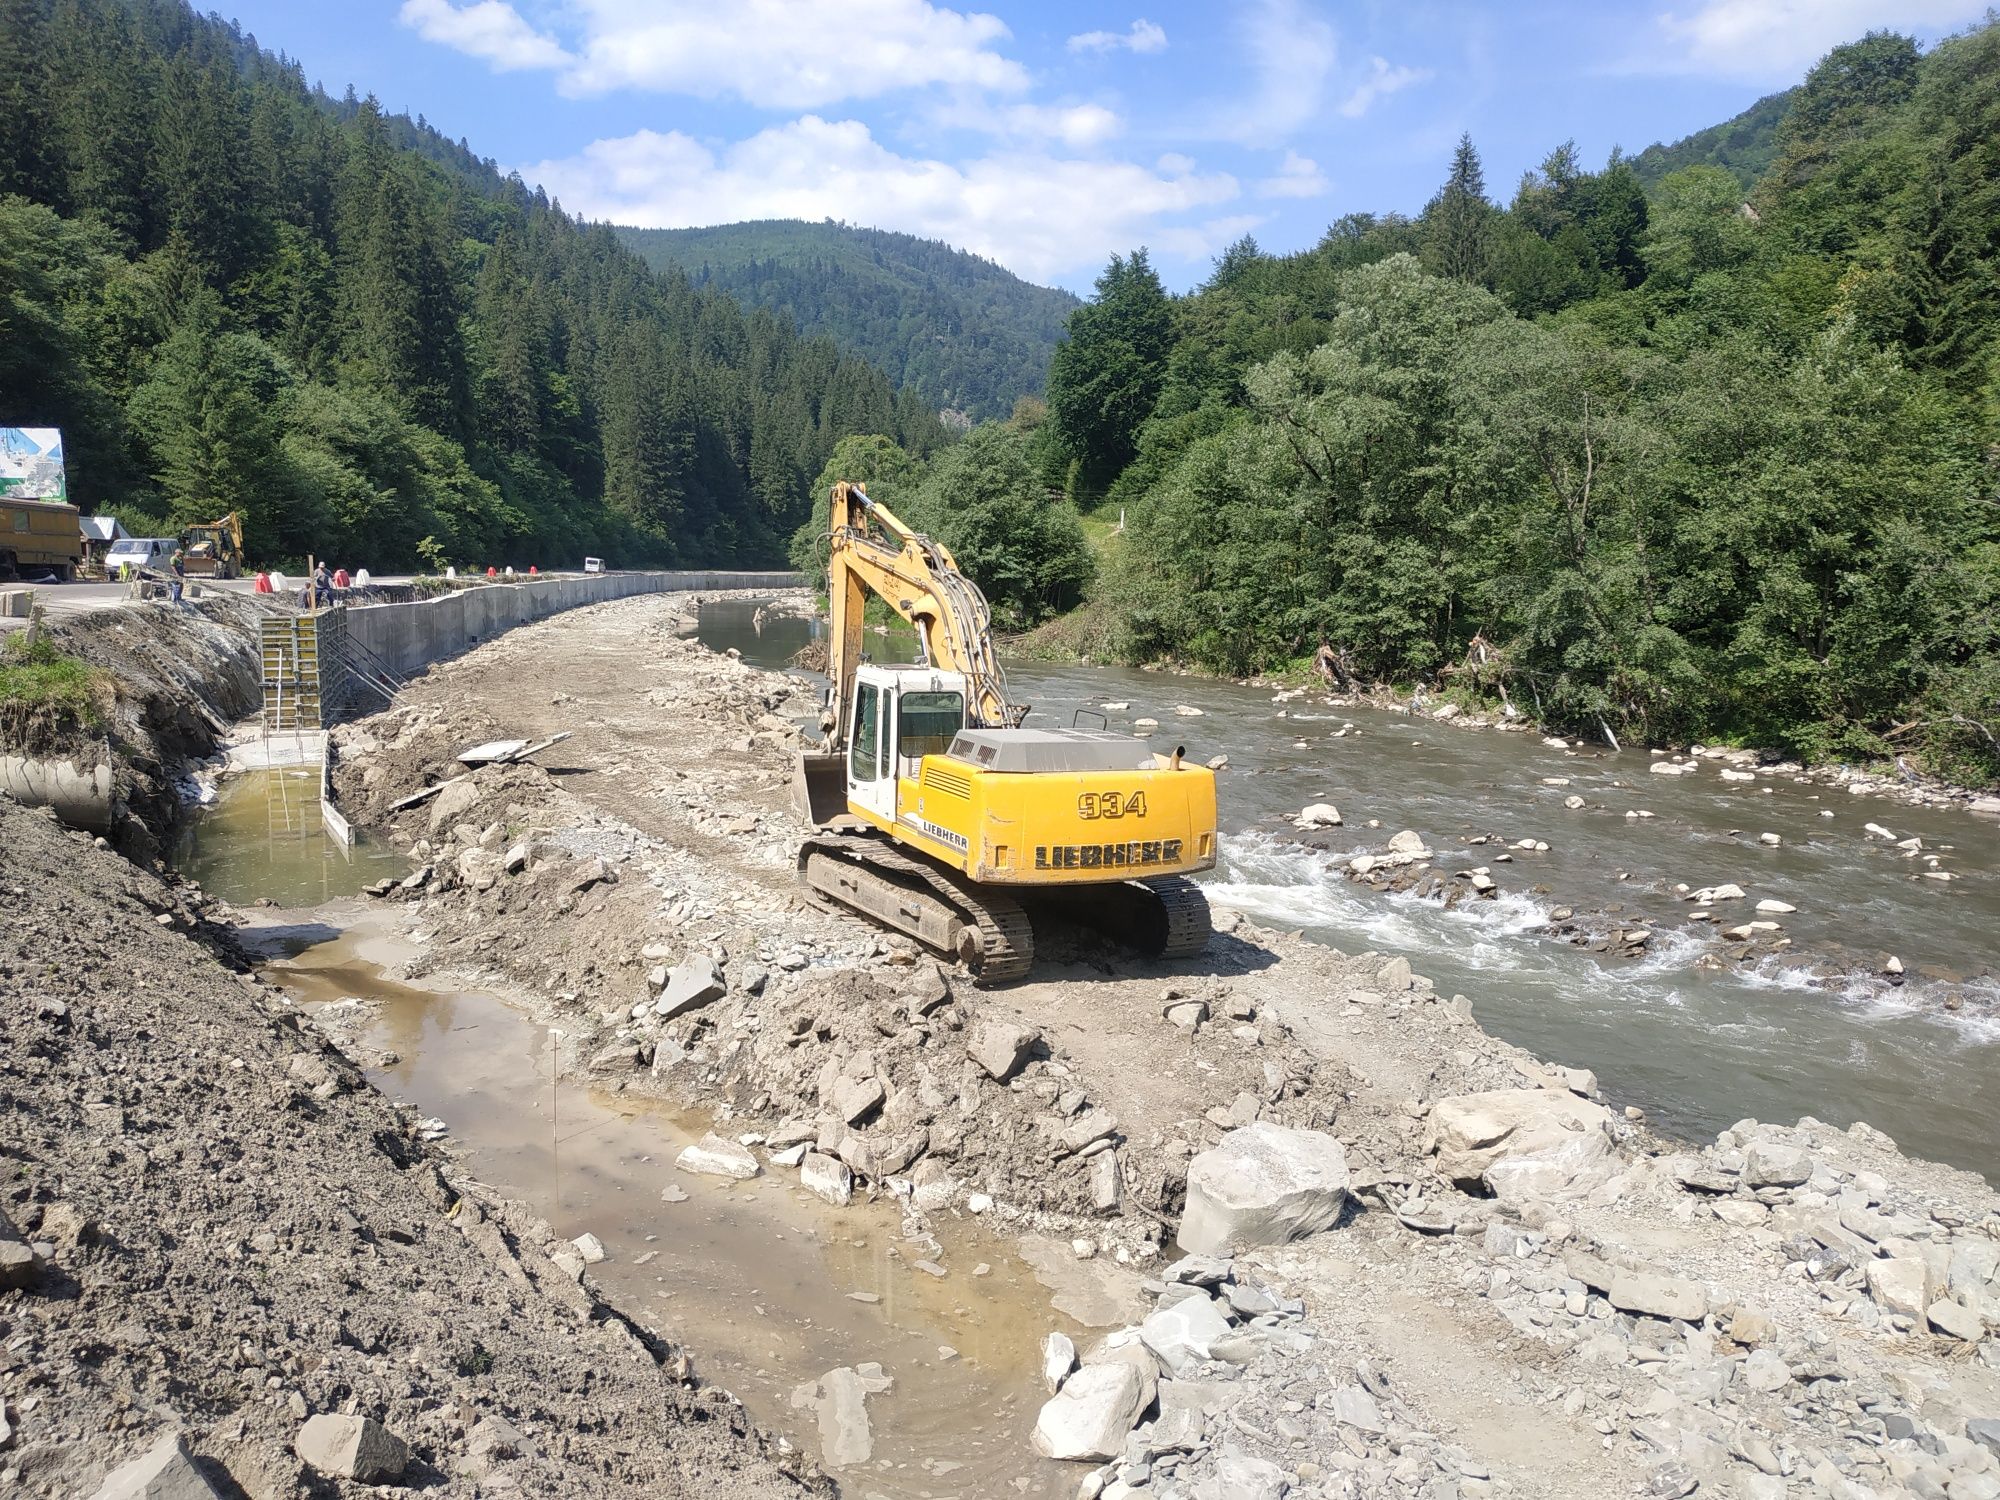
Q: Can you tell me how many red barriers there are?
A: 4